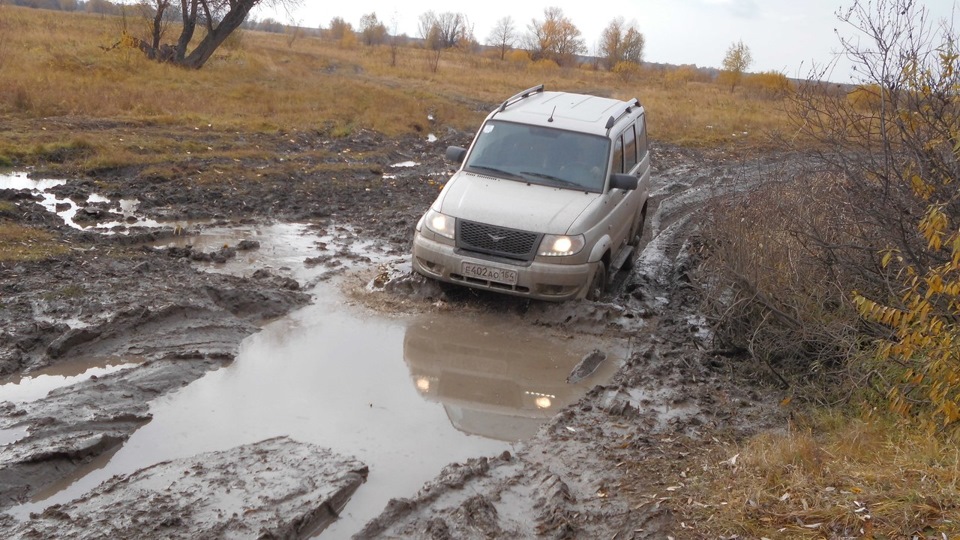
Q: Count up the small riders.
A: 0